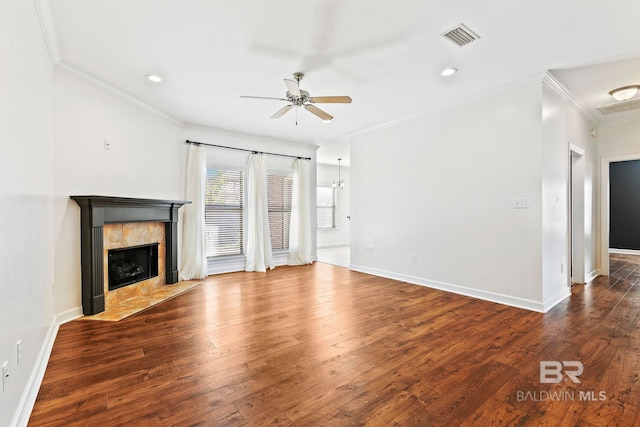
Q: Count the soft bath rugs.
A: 0